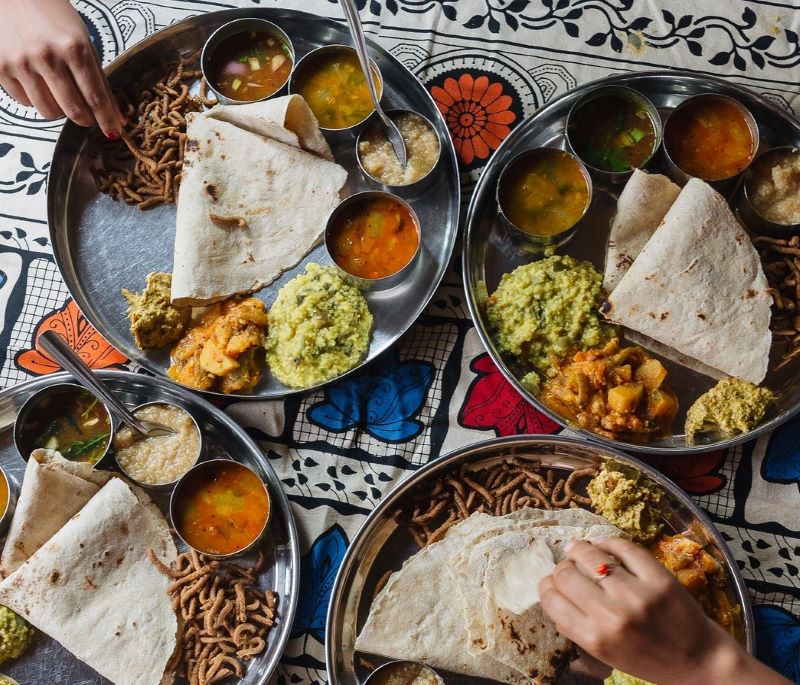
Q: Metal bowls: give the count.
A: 13